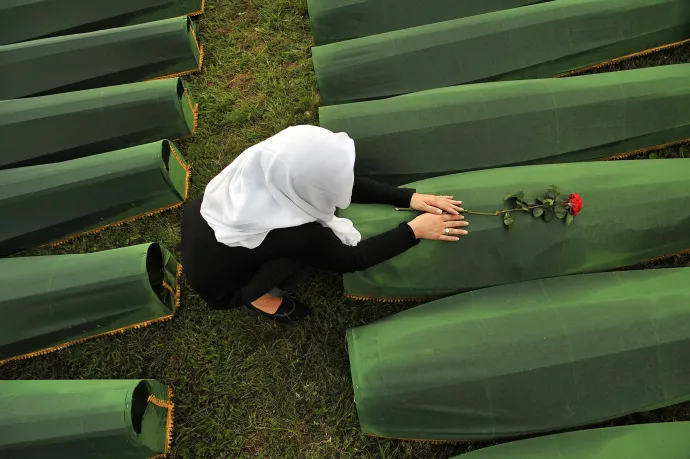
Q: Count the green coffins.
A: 12